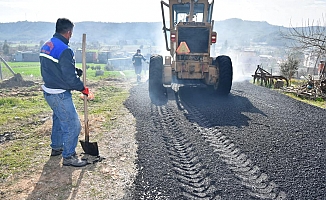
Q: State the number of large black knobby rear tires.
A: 2